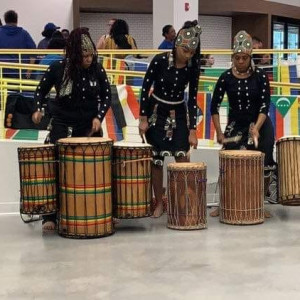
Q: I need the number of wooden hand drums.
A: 6